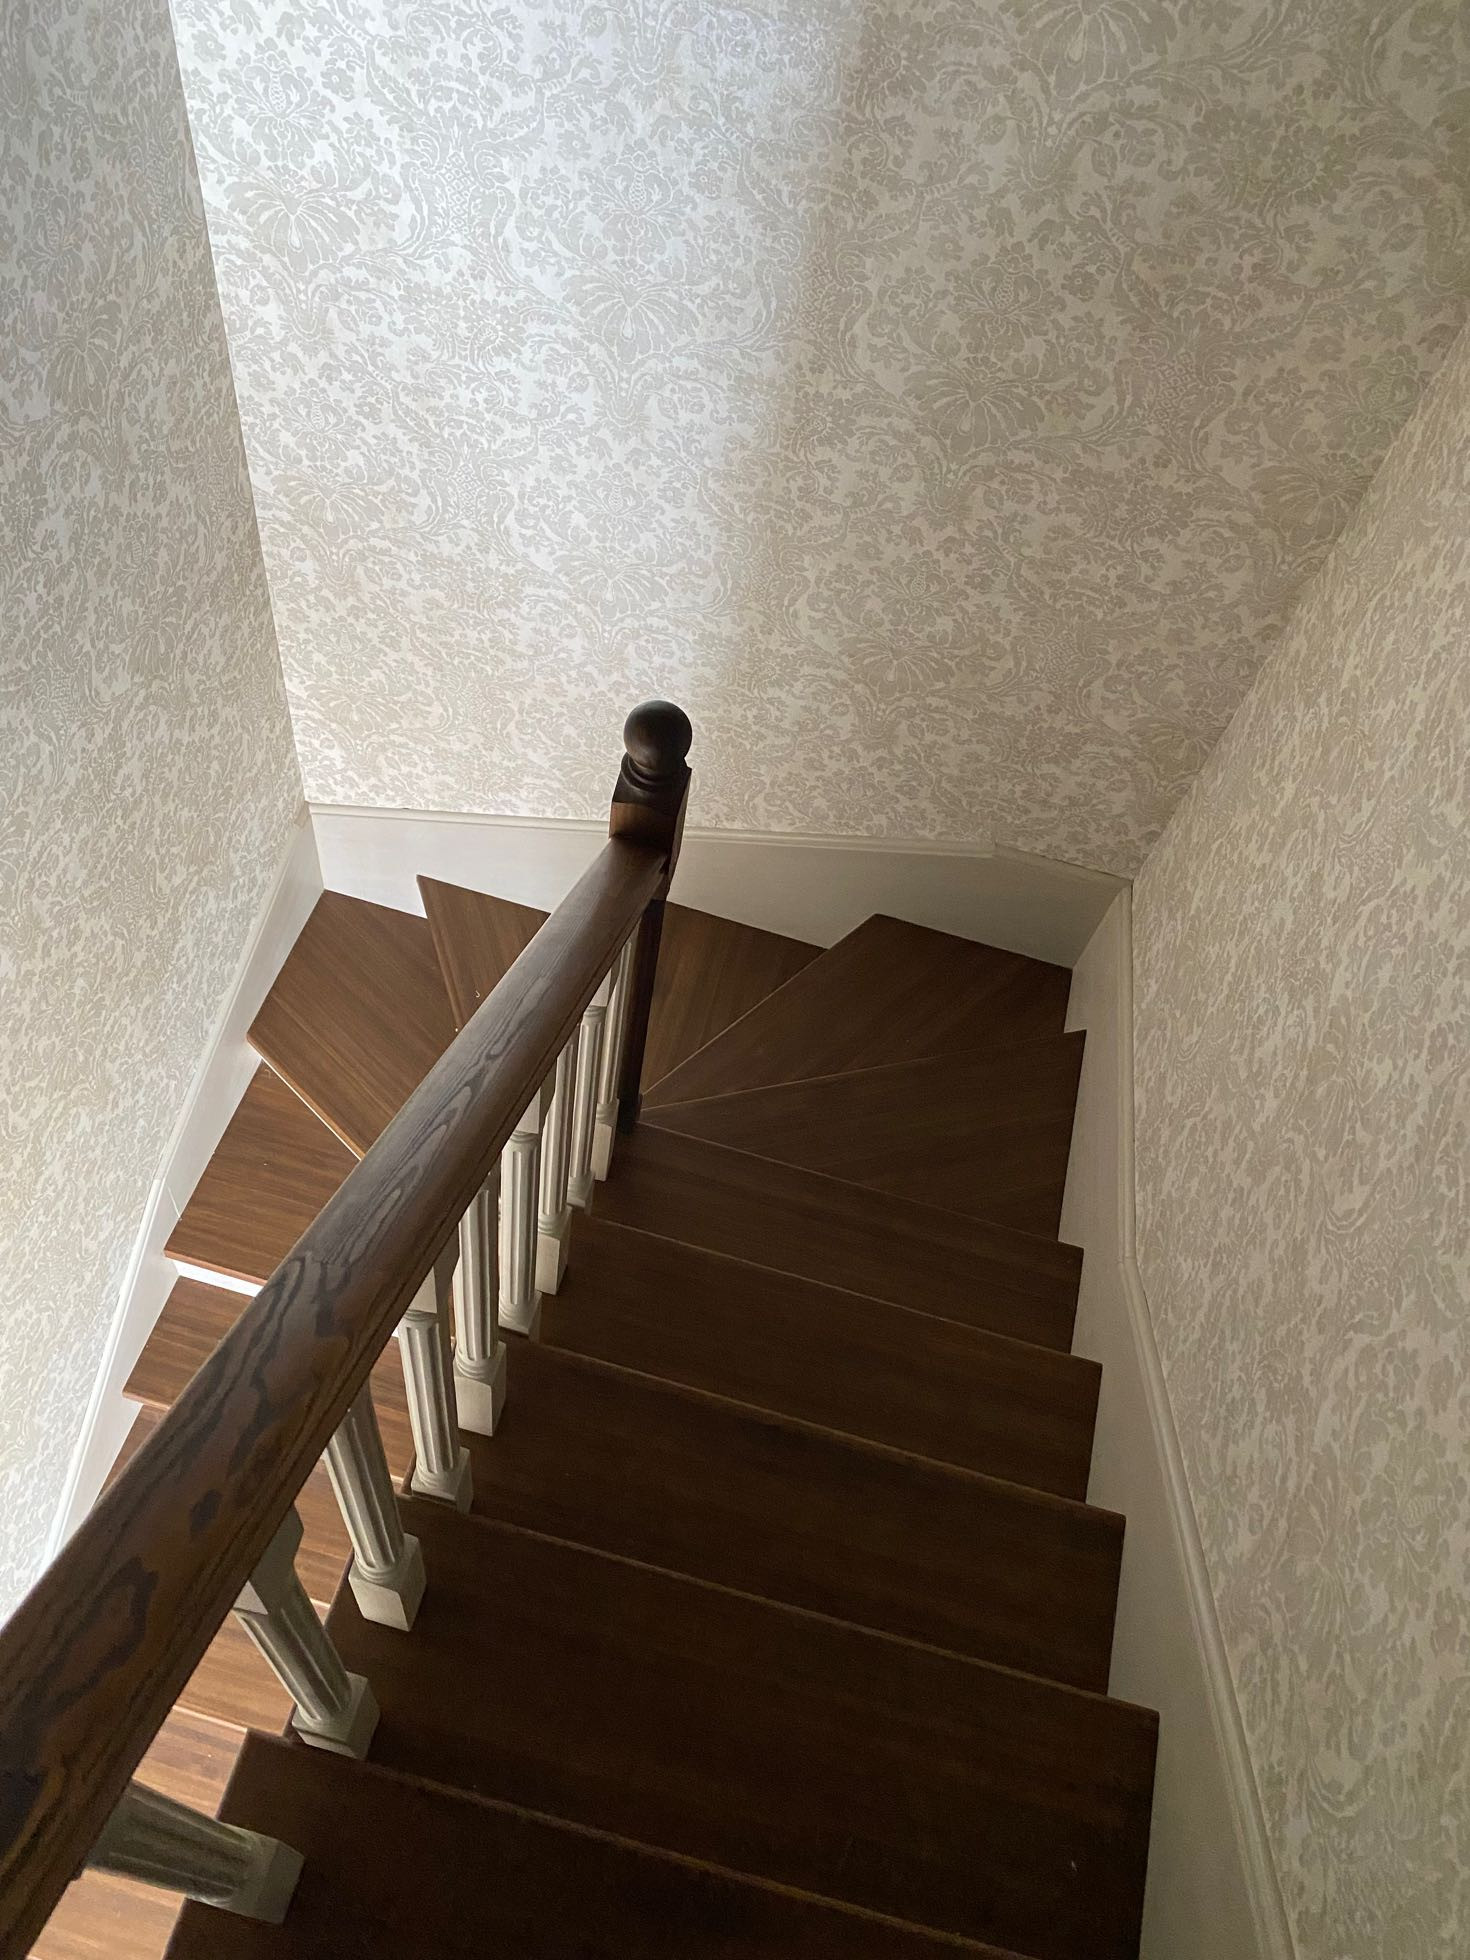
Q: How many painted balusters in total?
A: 9